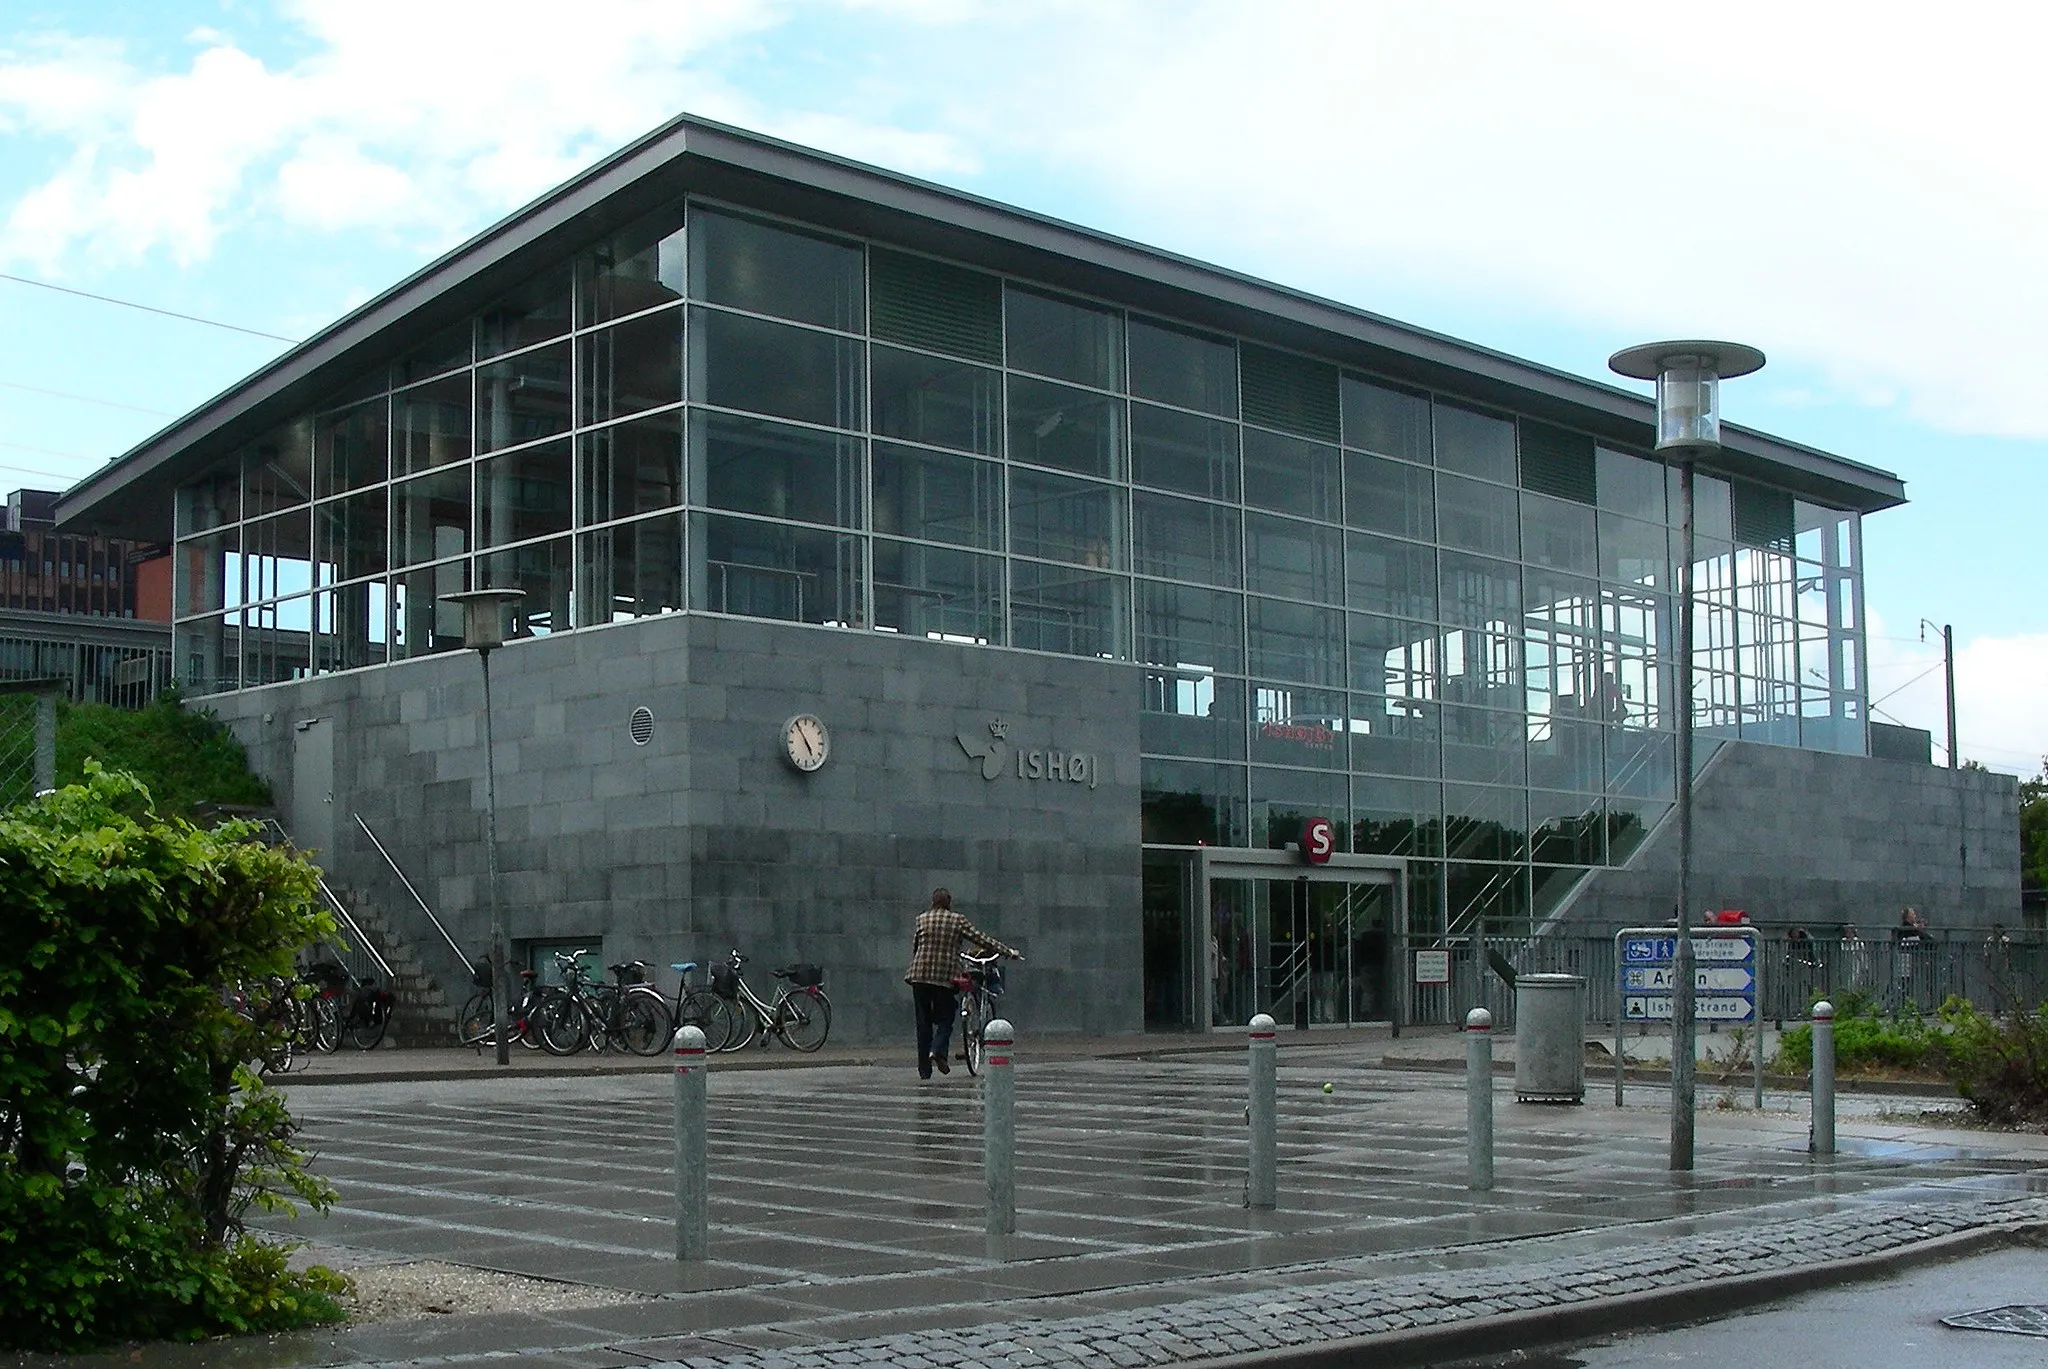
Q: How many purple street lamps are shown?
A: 0